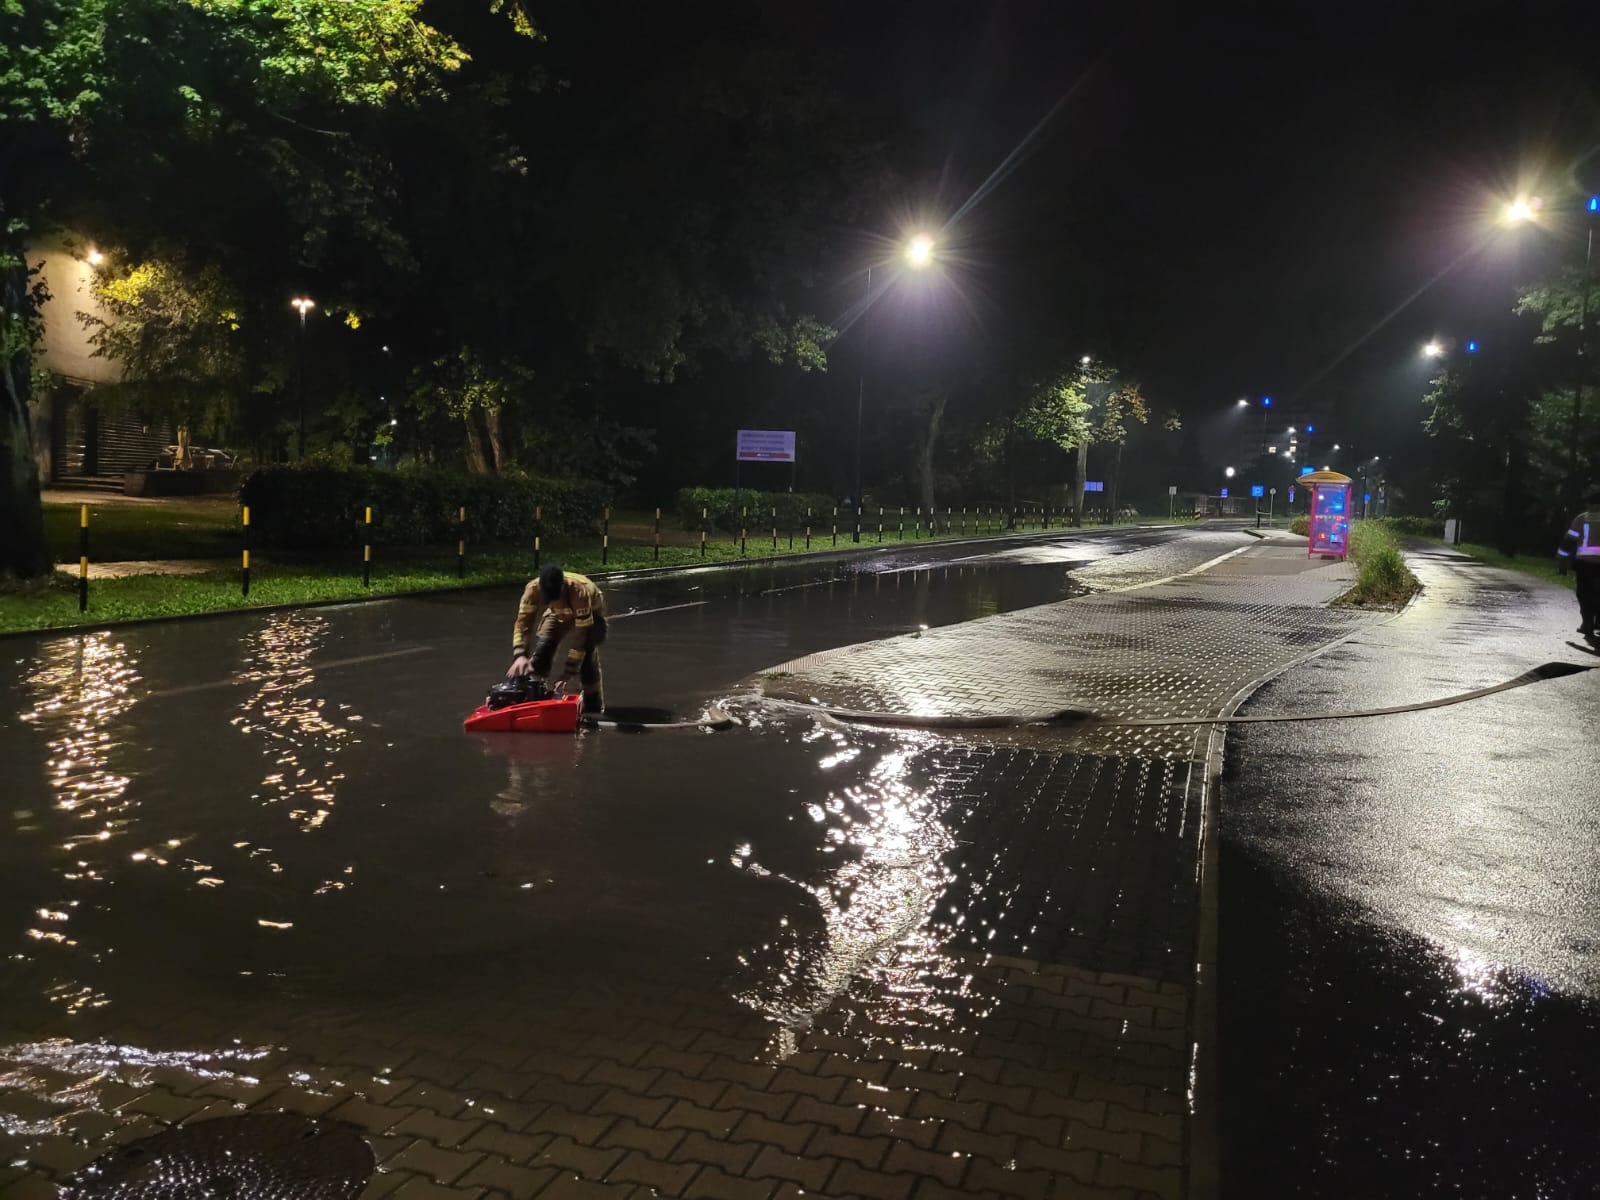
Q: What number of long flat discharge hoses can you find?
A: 1